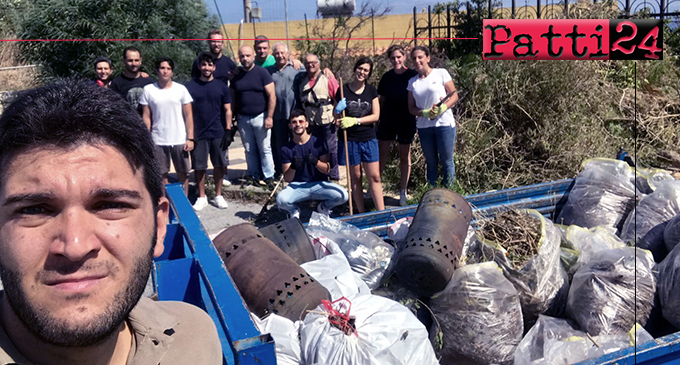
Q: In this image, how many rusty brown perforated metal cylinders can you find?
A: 3